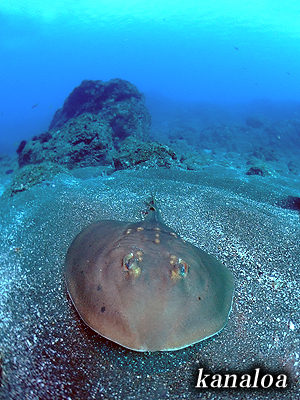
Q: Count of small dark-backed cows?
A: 0